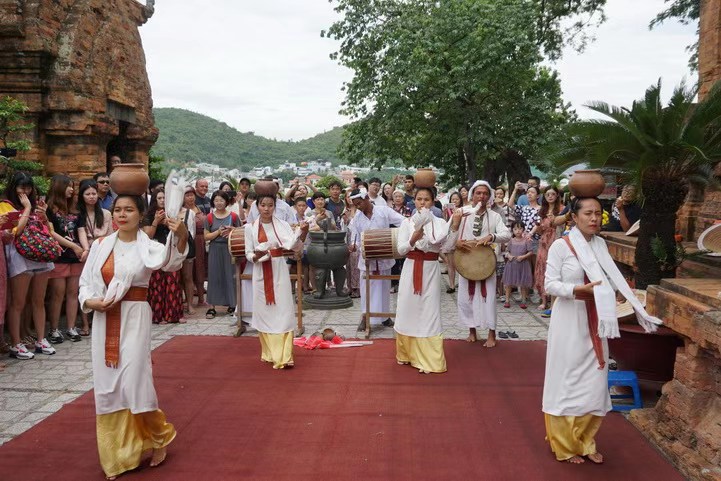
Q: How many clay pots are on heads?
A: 4